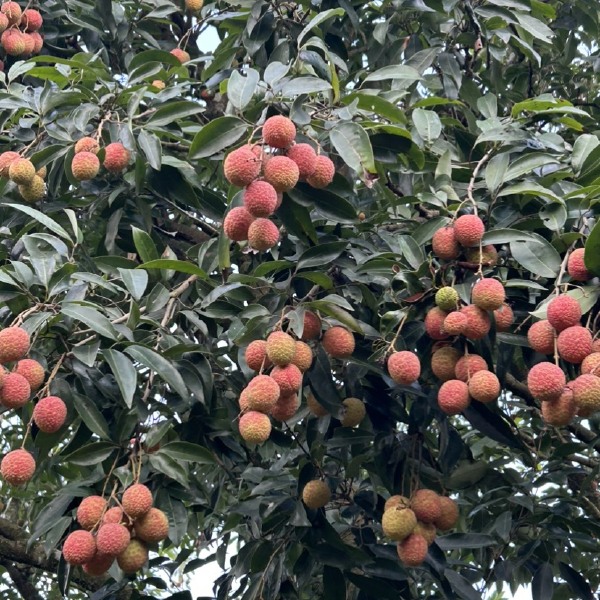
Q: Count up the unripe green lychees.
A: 1